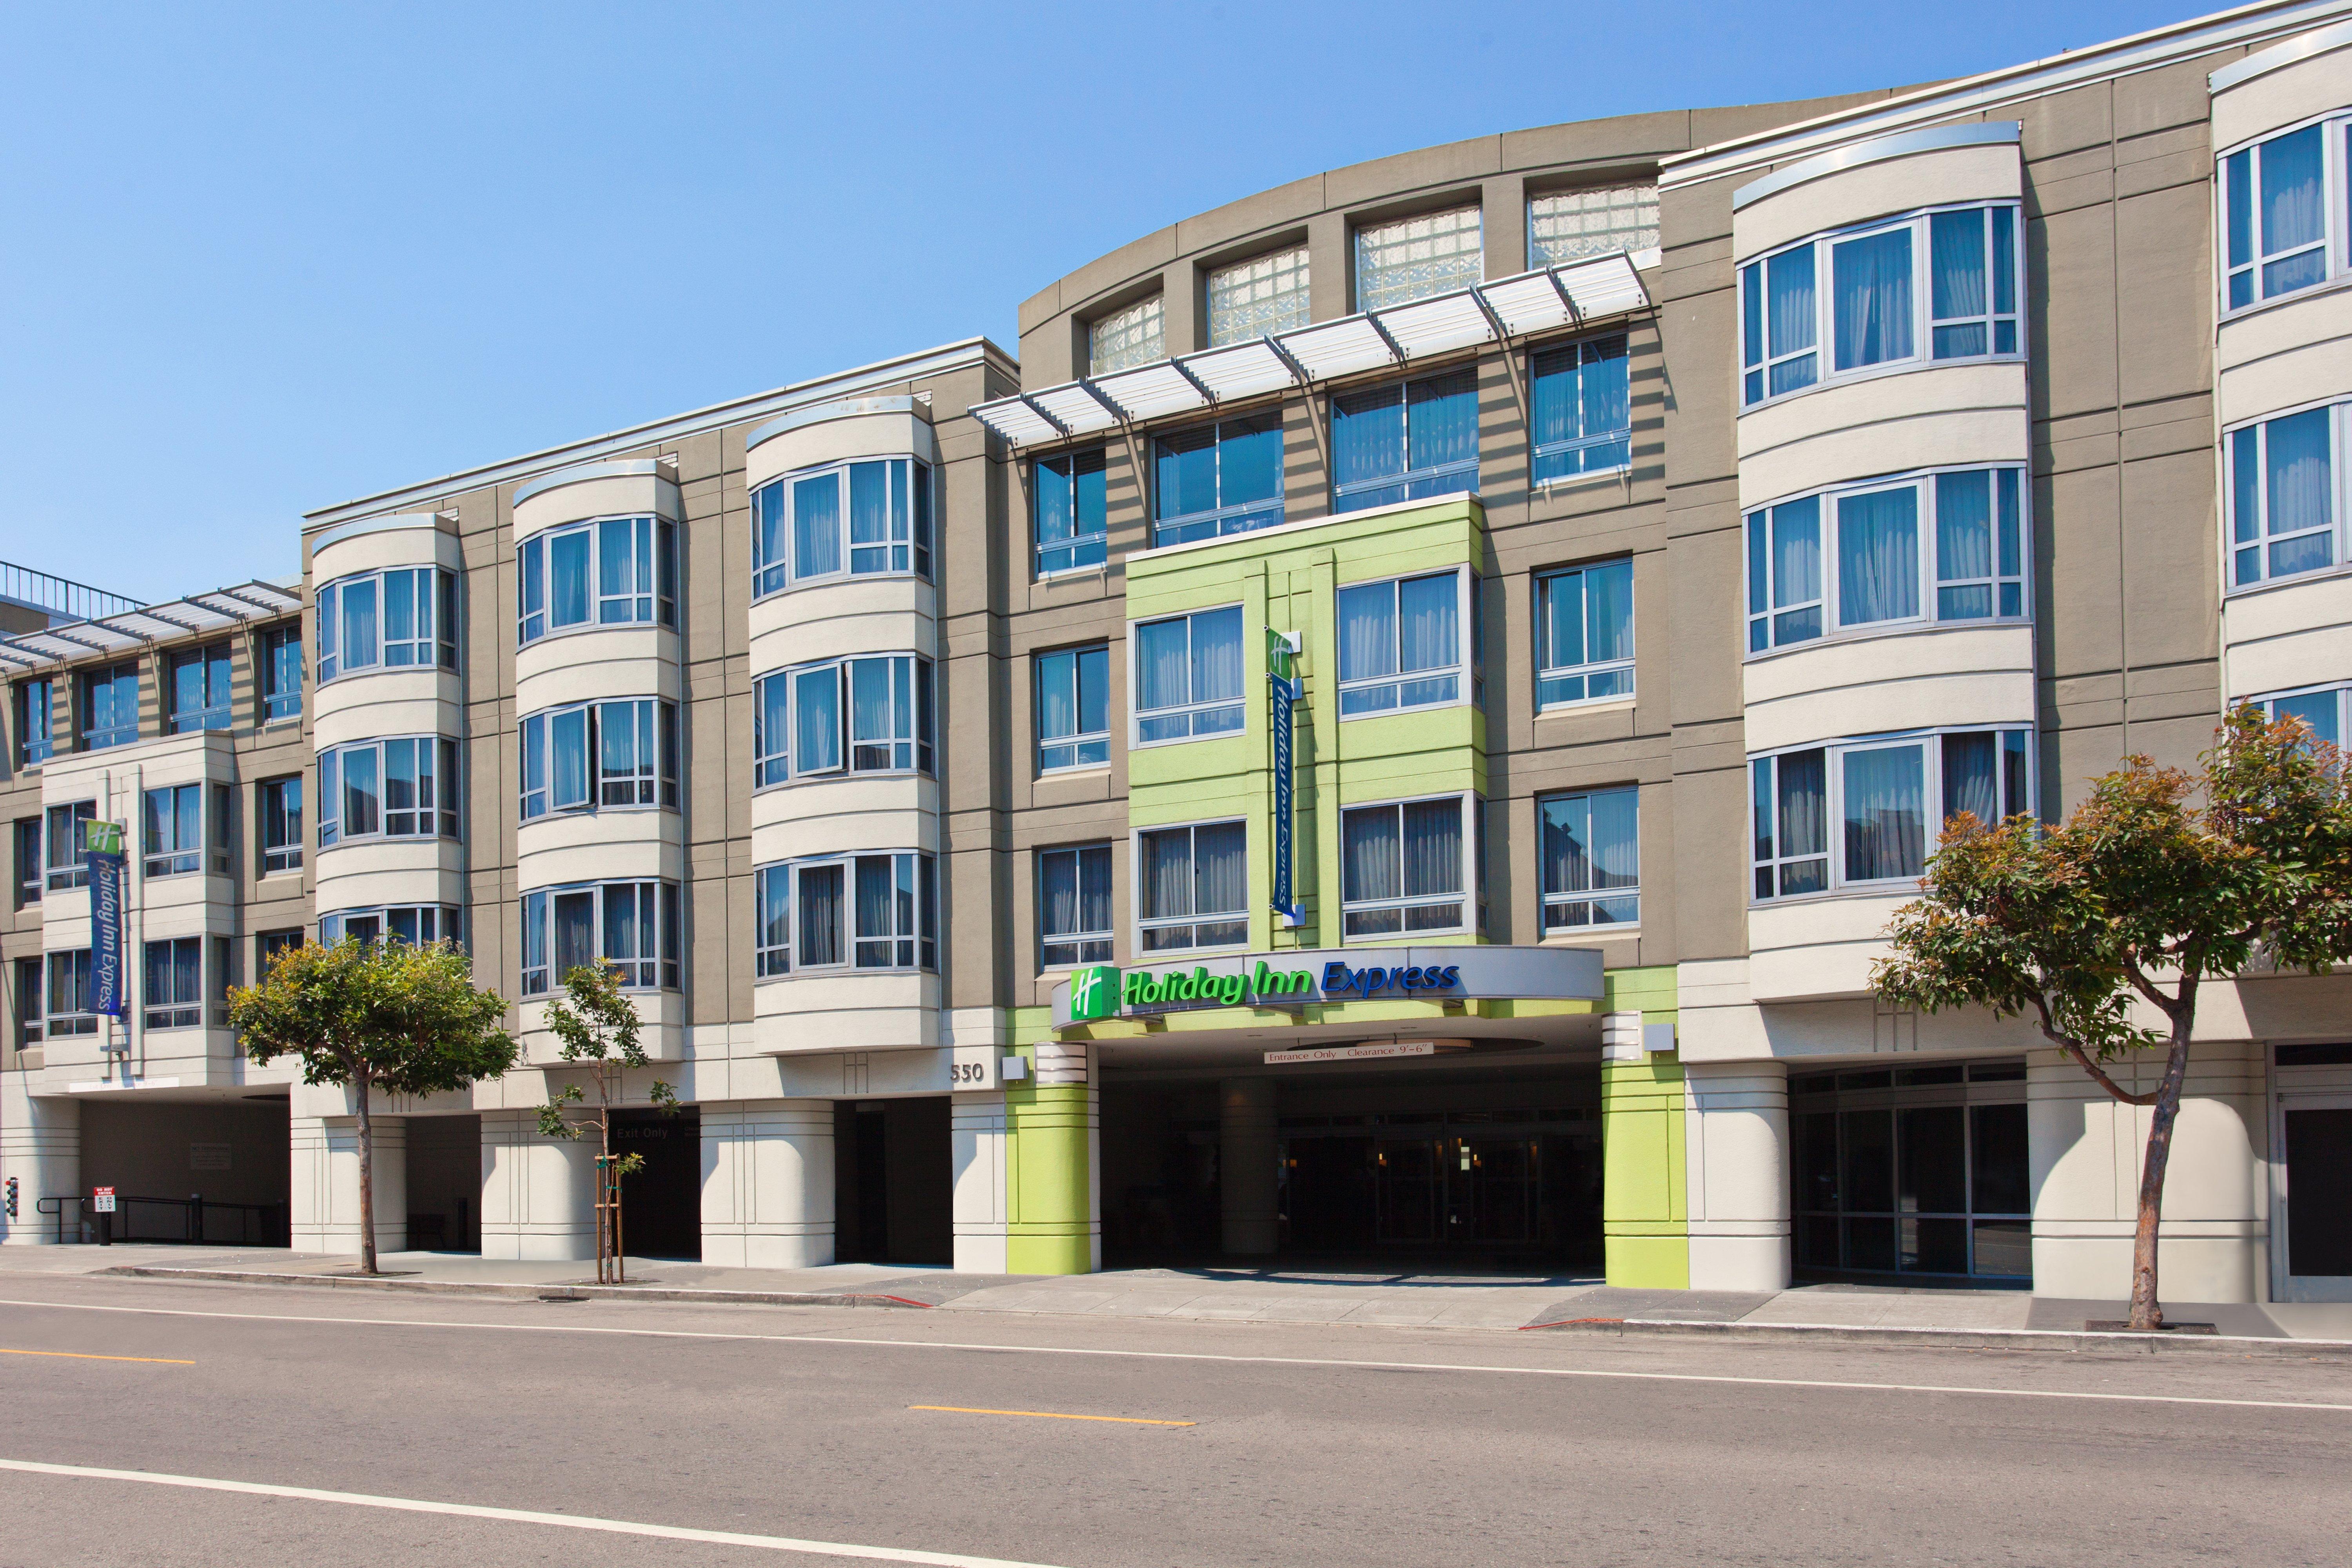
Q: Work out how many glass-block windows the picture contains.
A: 4